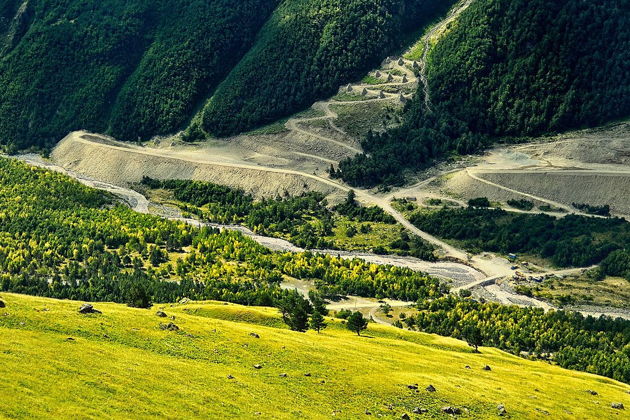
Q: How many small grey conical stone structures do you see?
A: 10